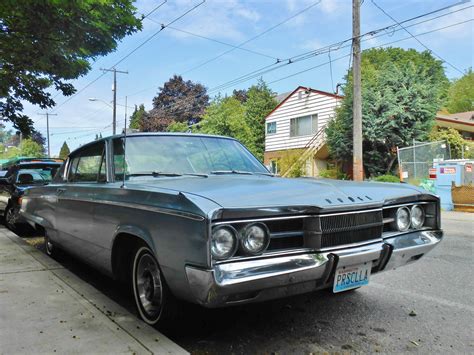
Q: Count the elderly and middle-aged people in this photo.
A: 0